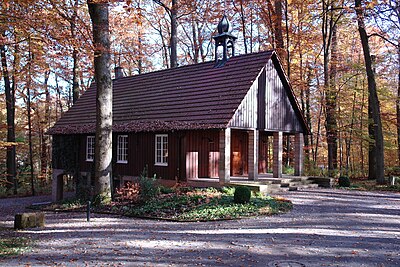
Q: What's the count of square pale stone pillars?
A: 4